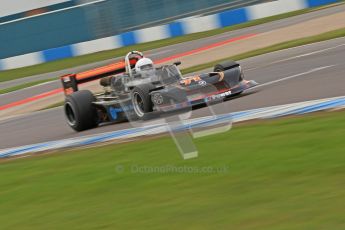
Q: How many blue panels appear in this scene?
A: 5